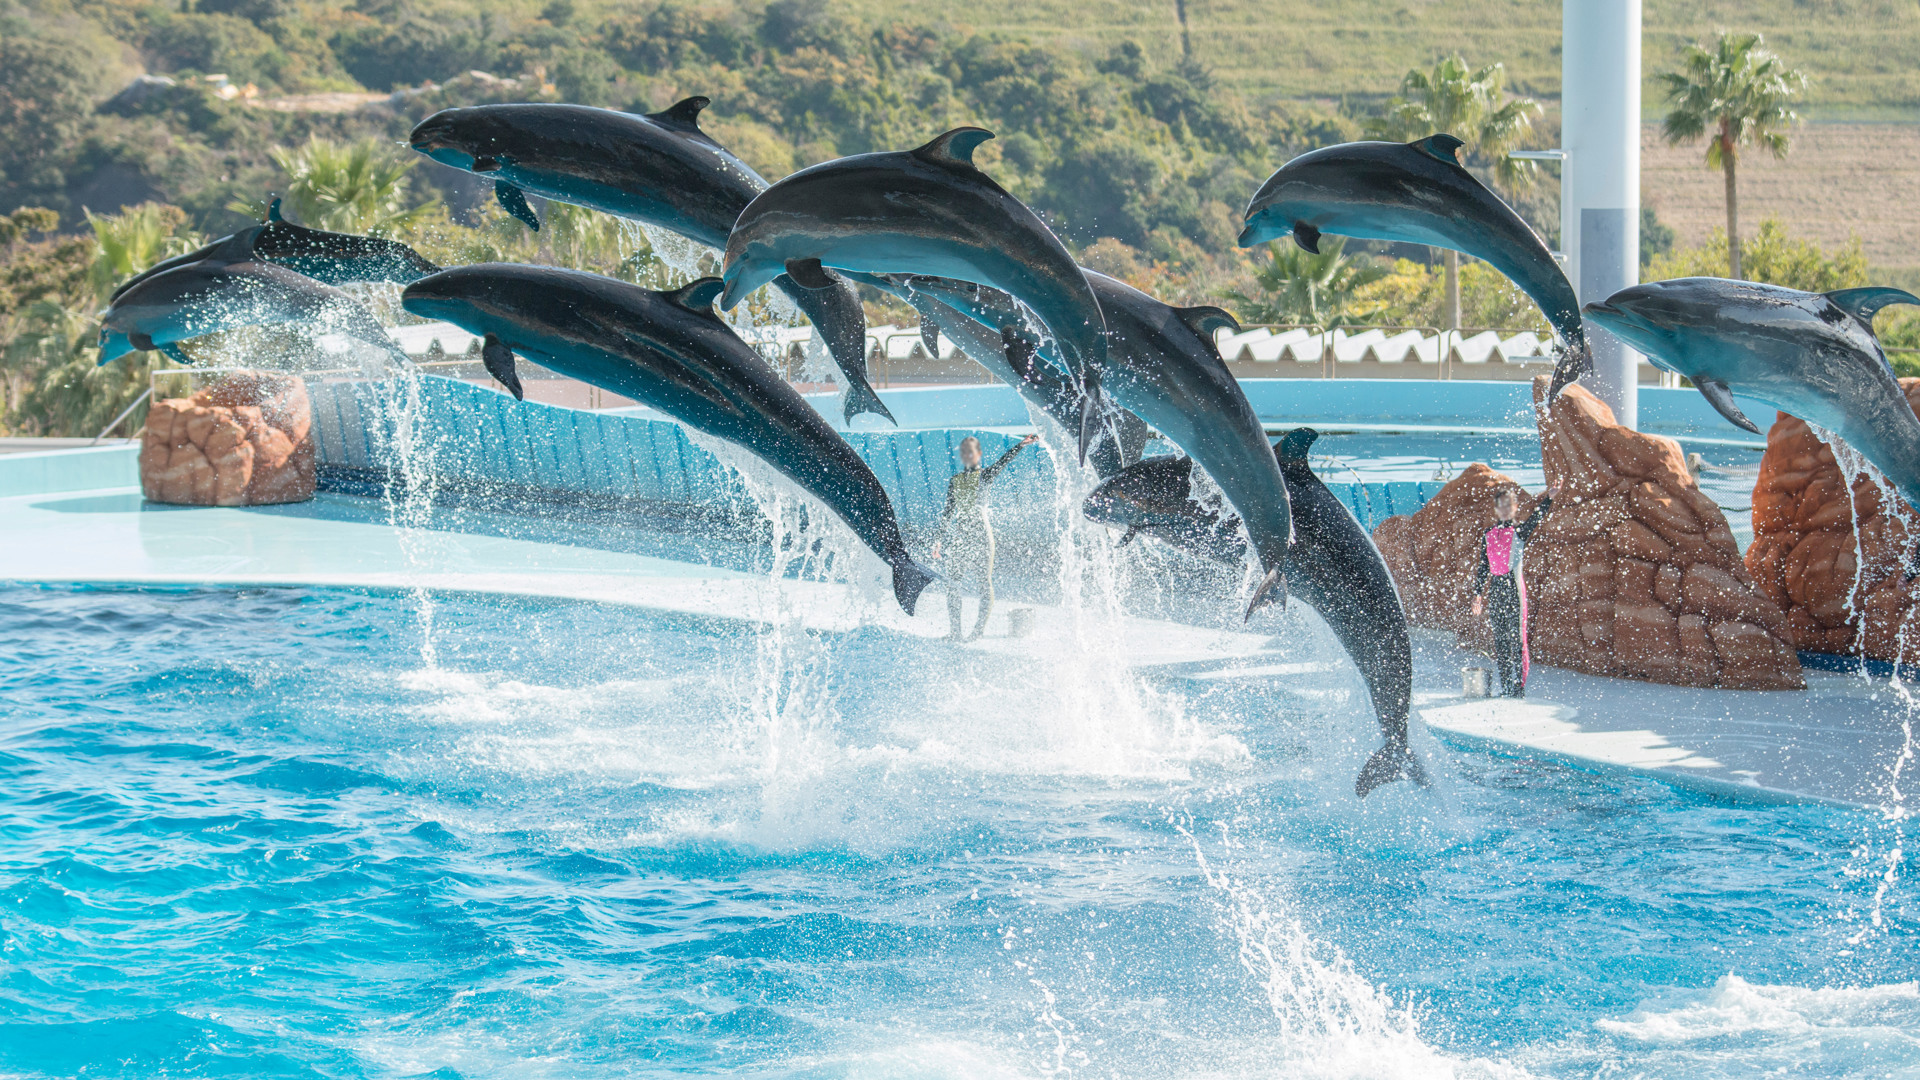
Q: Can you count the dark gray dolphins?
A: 10